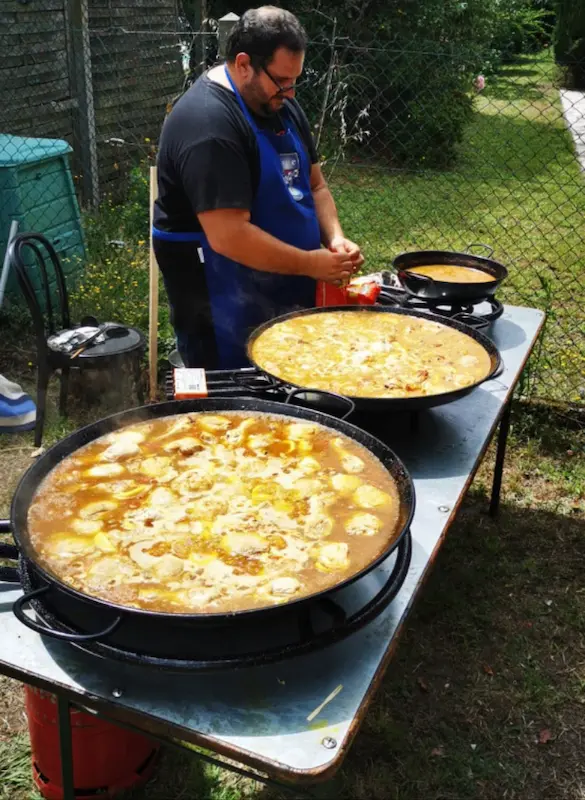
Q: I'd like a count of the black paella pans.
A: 3